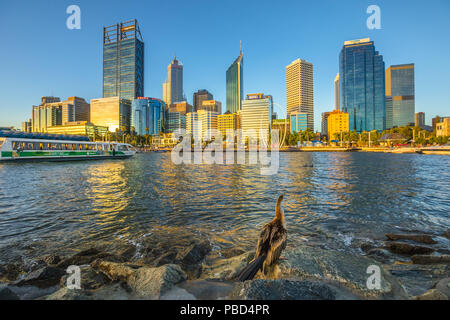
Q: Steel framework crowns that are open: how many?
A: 1